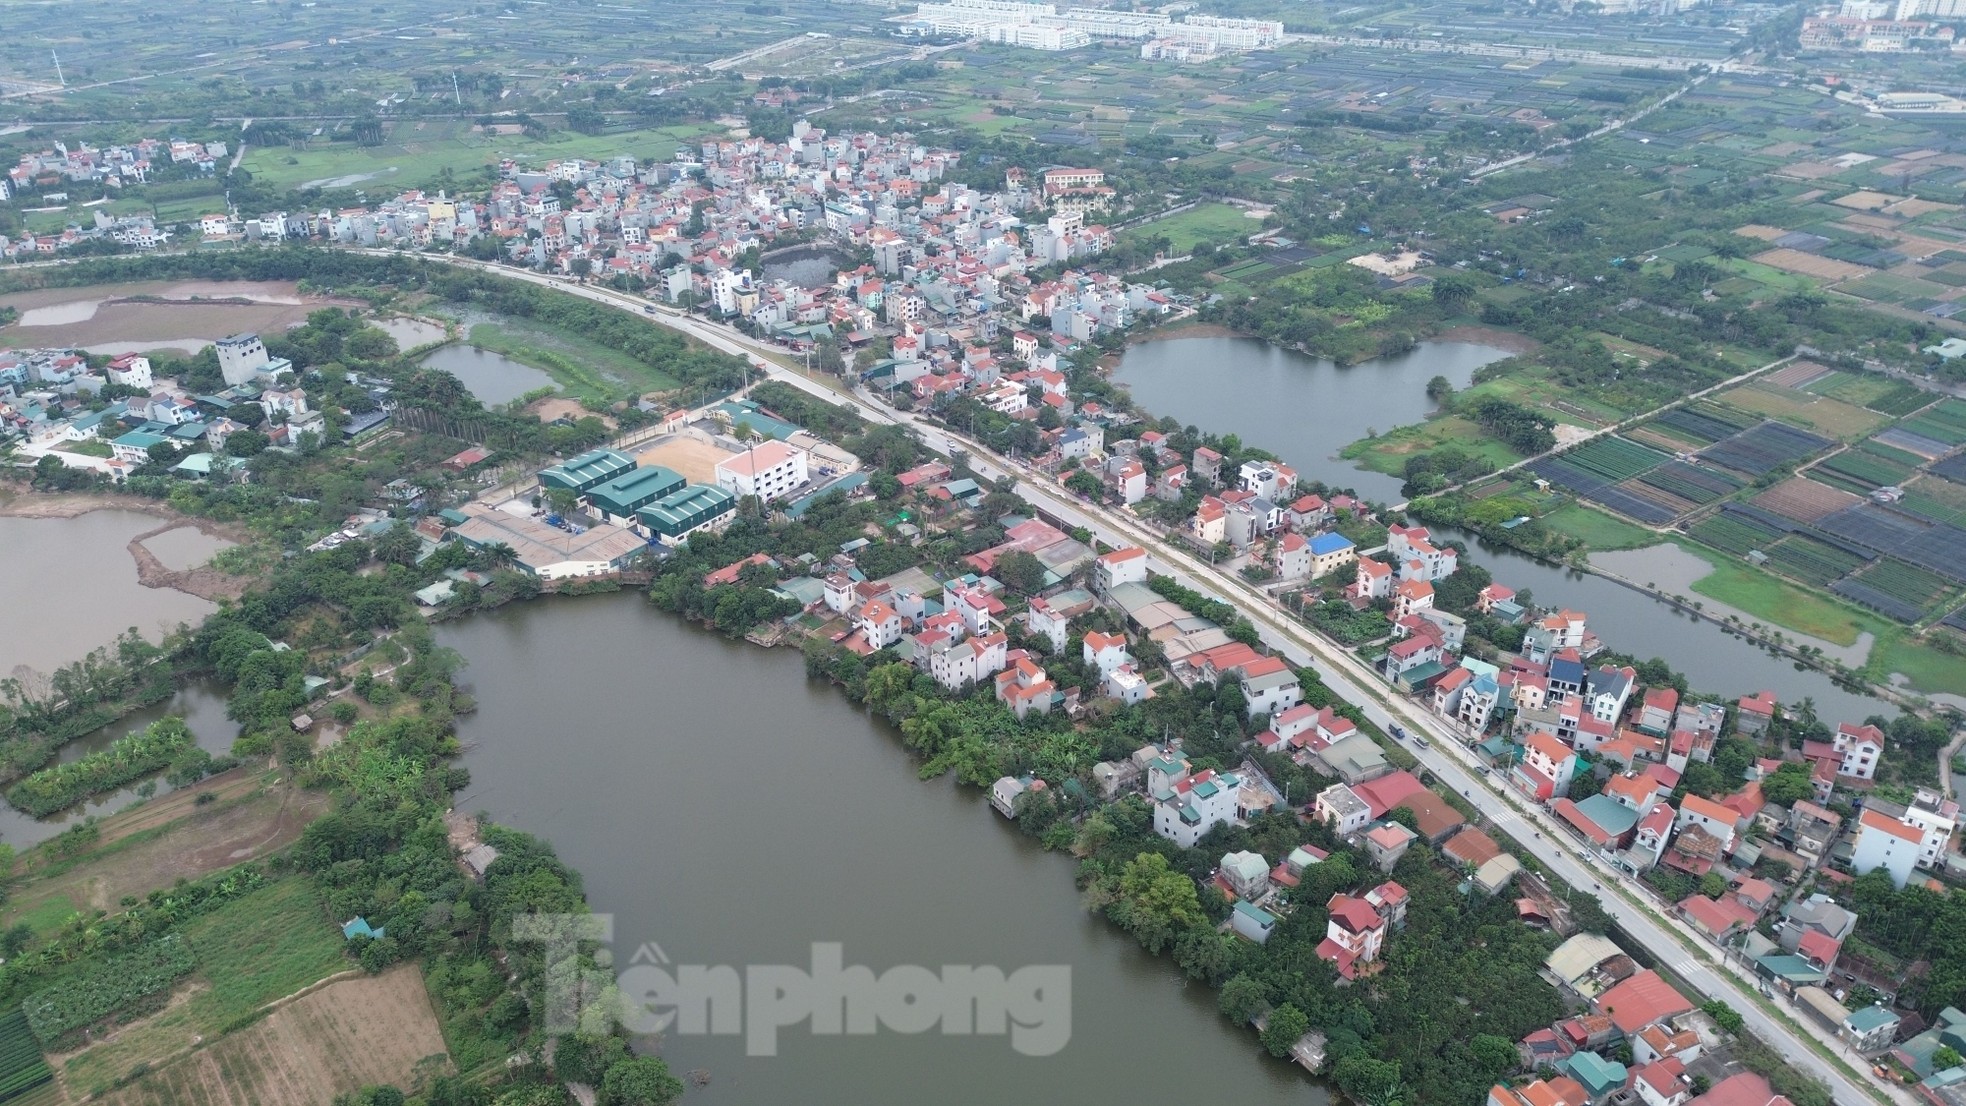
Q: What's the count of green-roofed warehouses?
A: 3